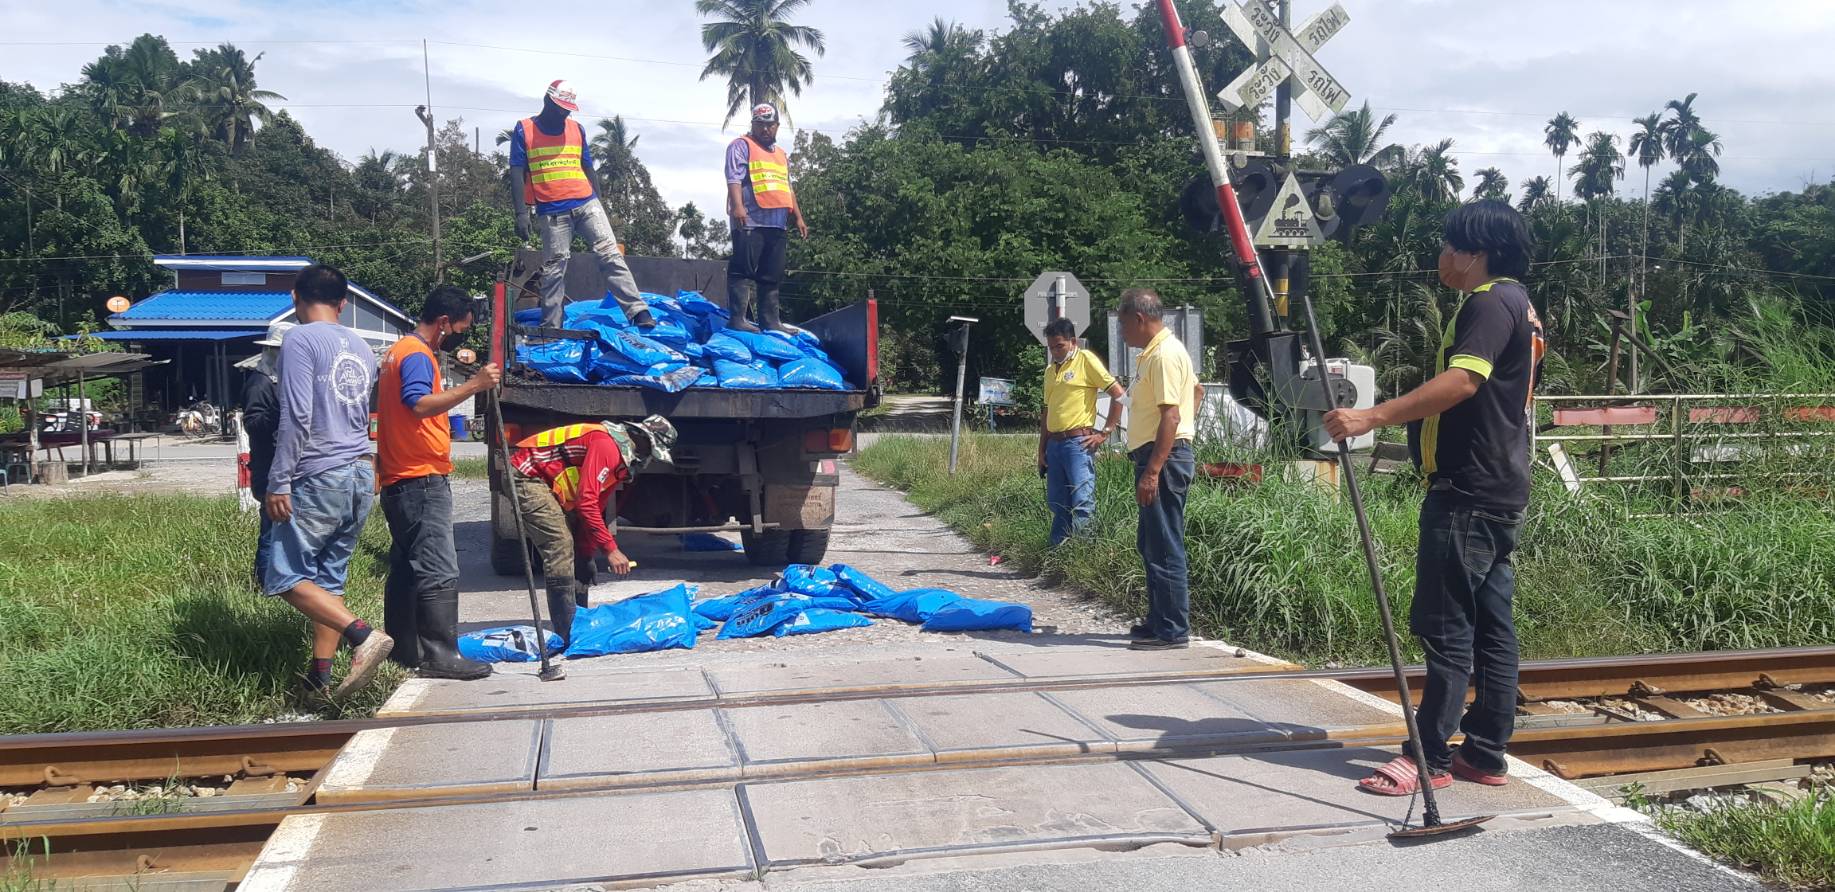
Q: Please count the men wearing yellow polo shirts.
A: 2